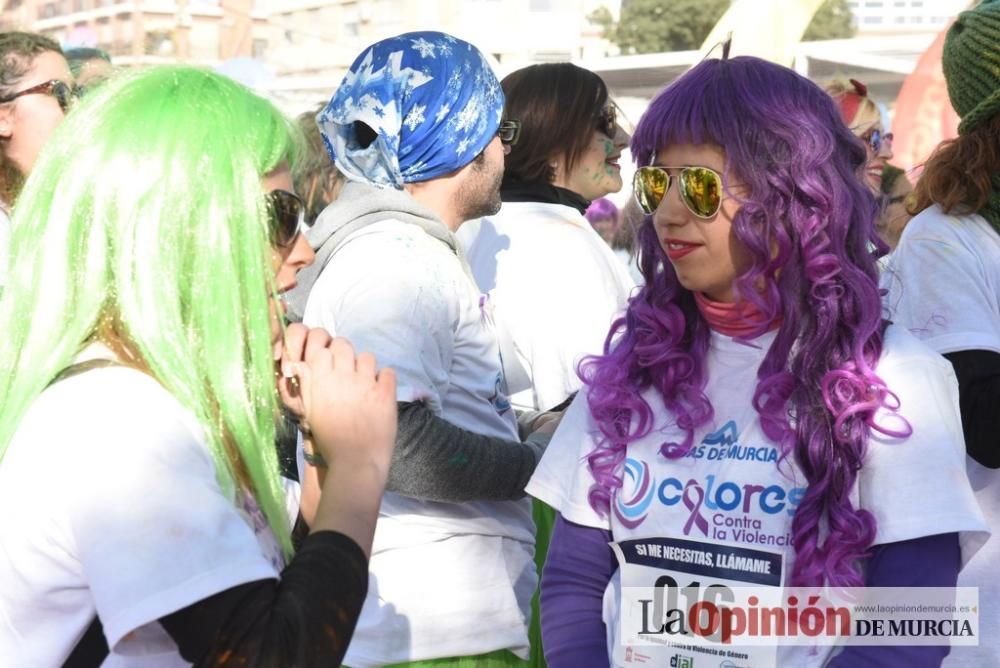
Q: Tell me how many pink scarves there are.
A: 1